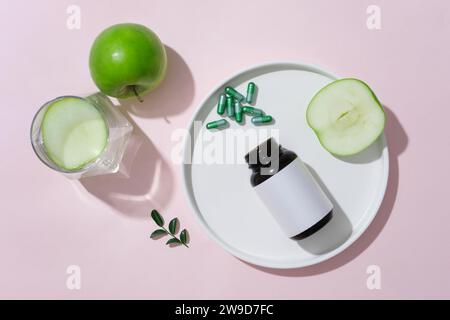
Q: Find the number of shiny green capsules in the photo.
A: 8